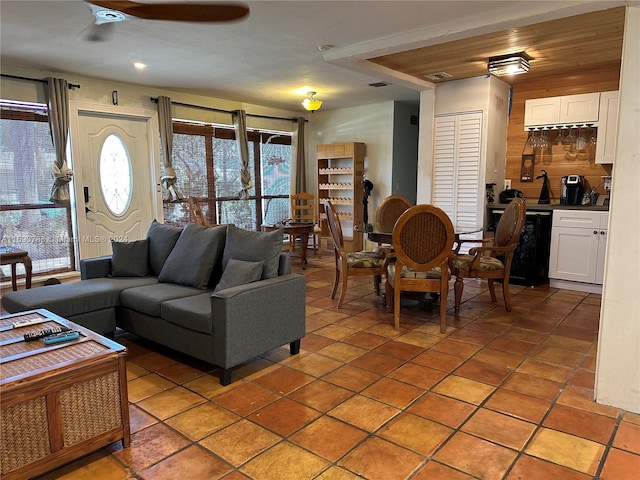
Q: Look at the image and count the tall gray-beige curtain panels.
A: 4